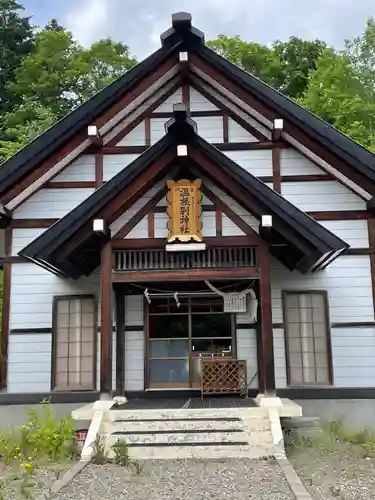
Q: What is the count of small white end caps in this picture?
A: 6